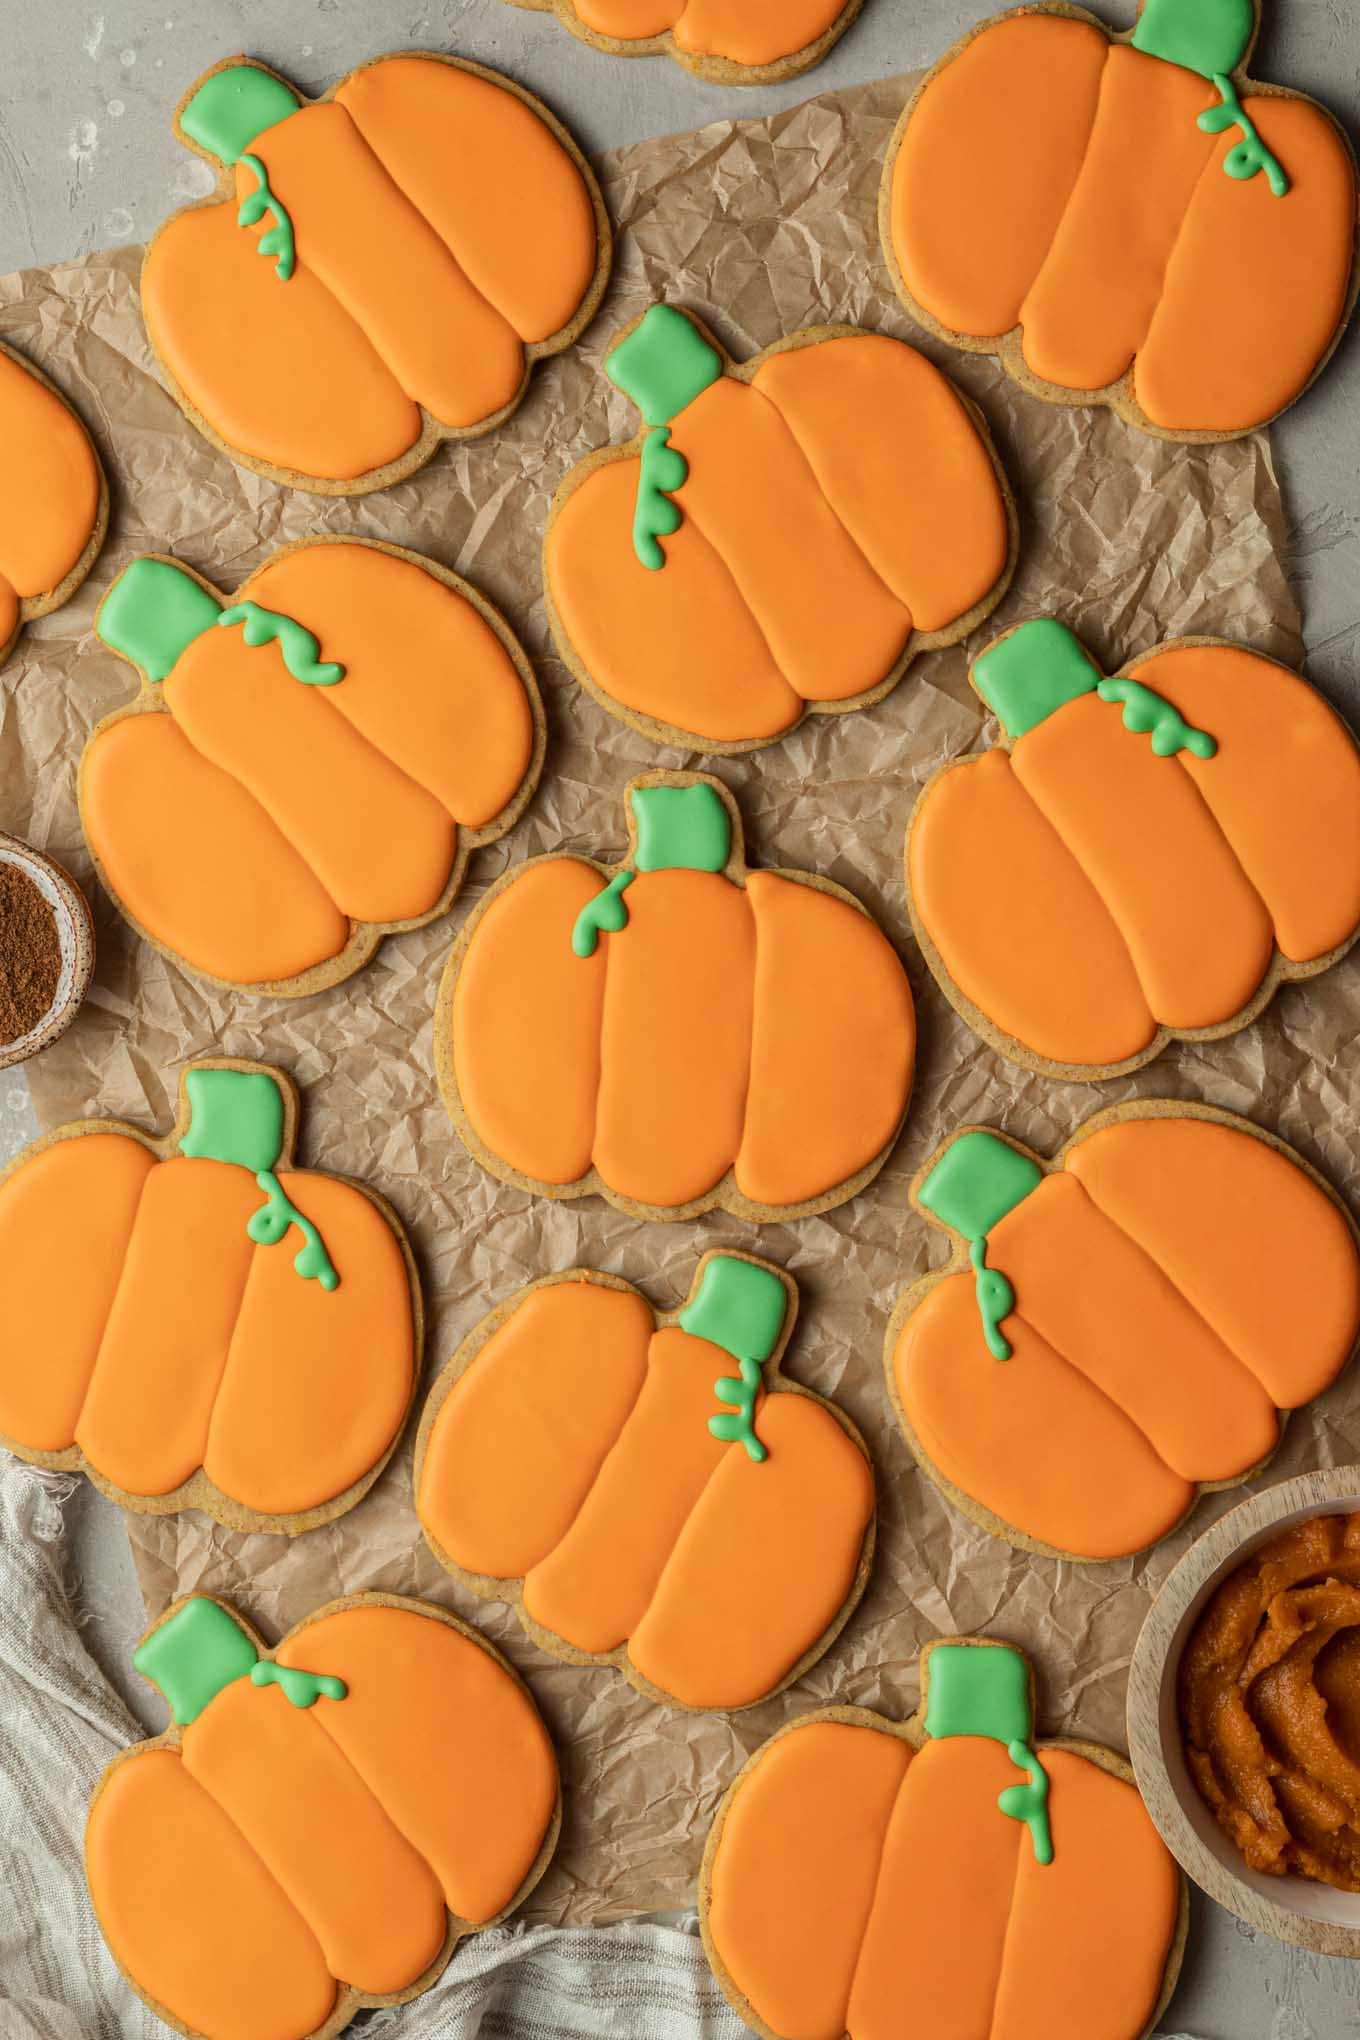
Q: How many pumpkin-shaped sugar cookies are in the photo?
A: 13